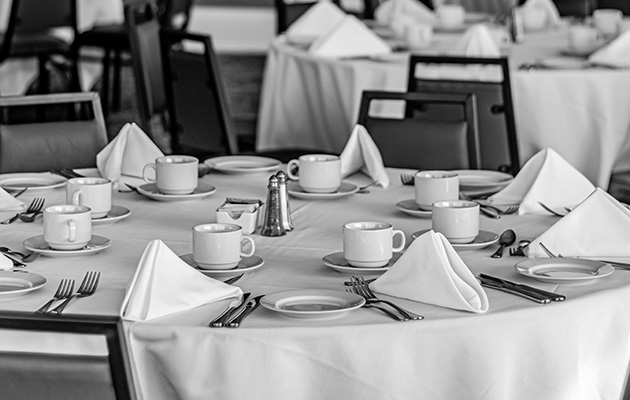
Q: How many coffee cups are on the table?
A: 8